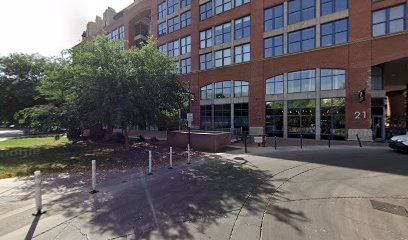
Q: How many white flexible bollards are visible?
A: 5